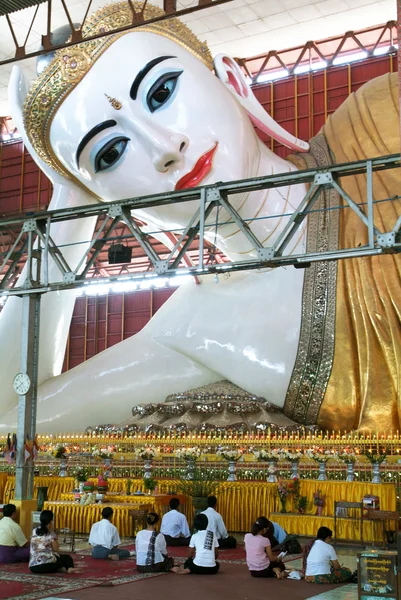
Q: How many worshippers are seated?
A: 10